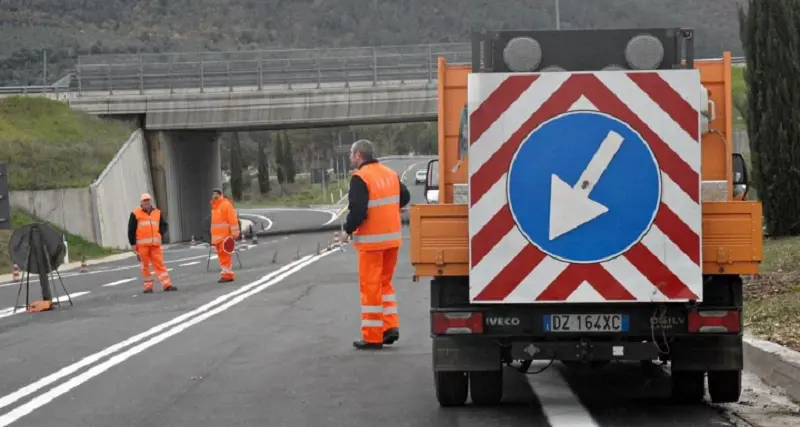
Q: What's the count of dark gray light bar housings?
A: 1